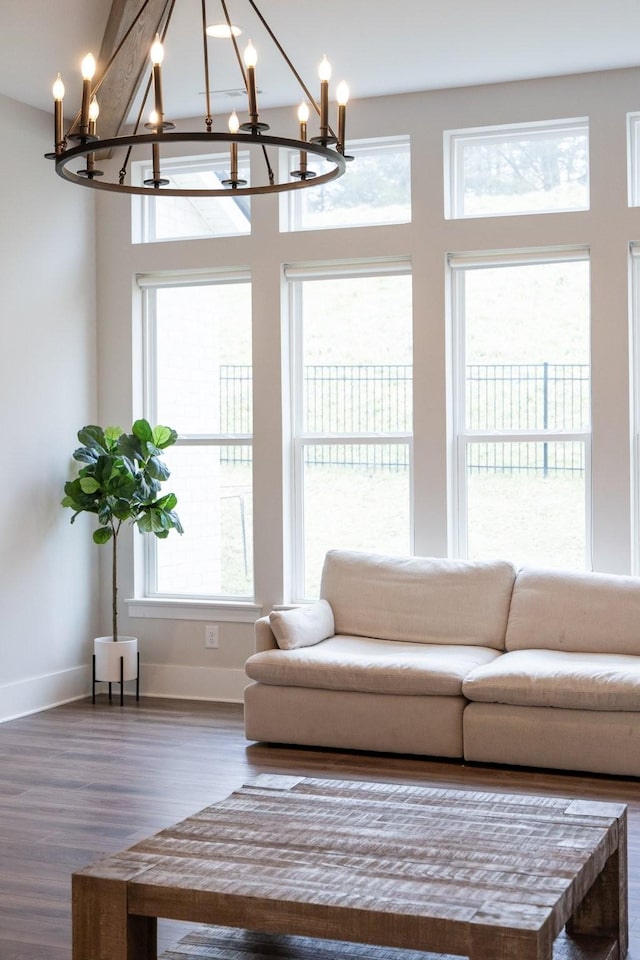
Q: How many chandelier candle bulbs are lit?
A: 10